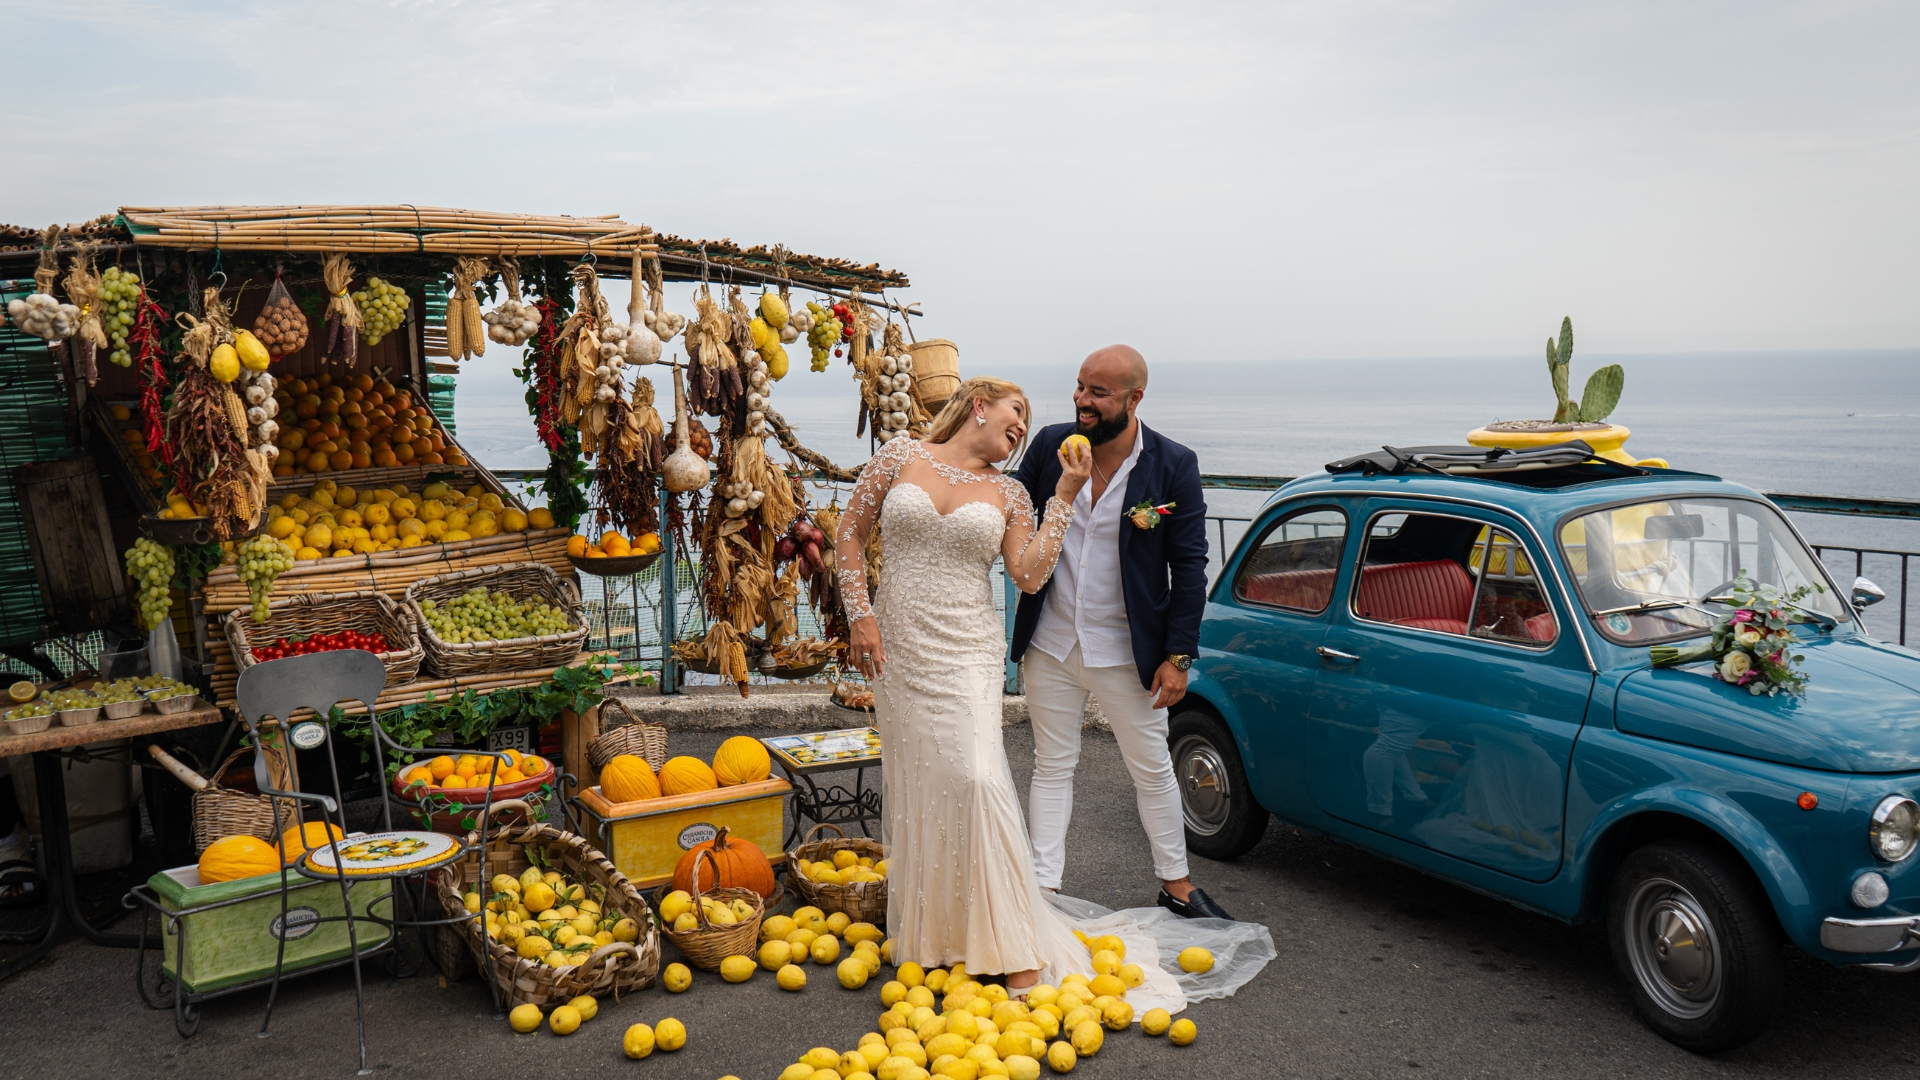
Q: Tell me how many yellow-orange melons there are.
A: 5